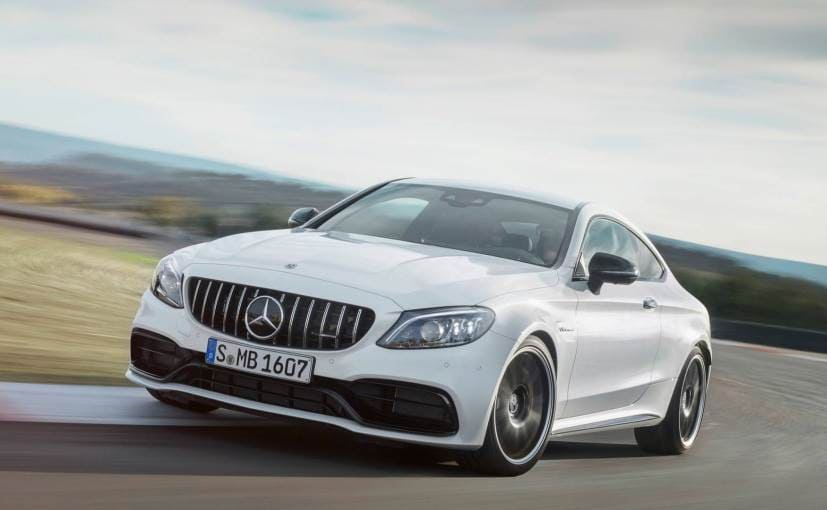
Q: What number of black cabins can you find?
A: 0